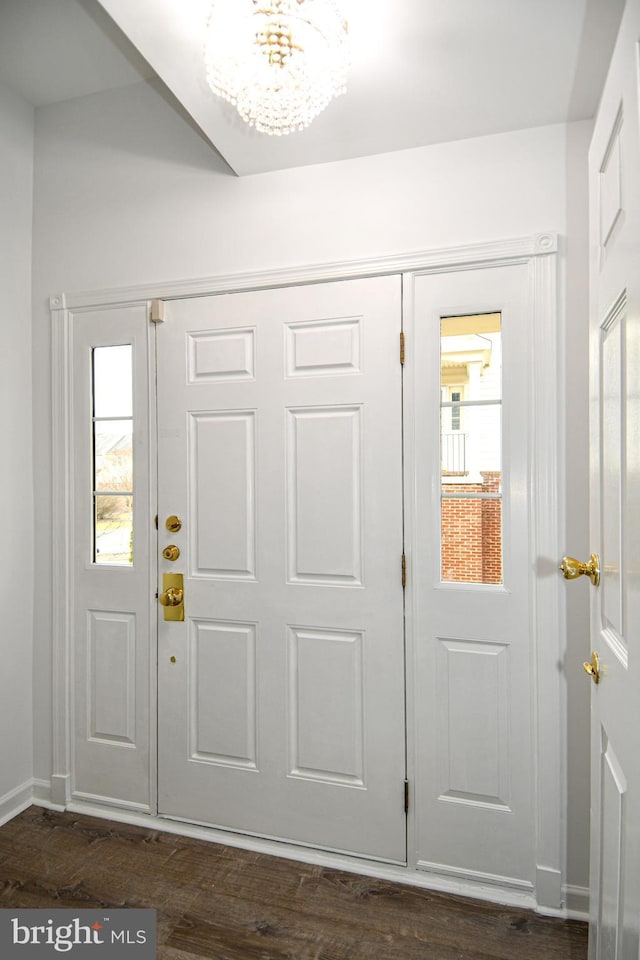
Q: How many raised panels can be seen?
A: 11